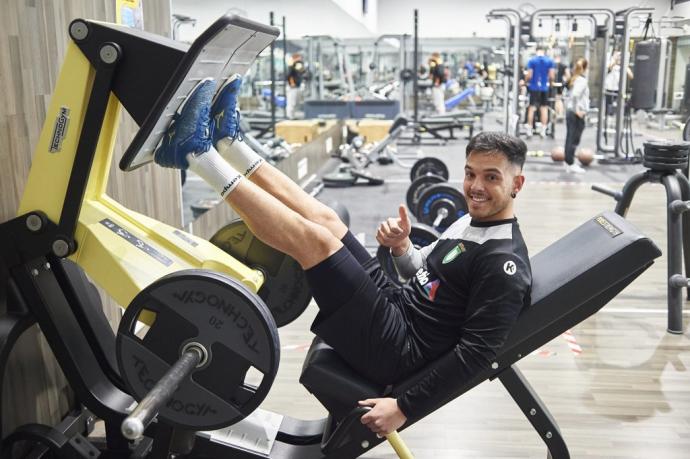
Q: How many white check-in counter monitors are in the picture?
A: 0